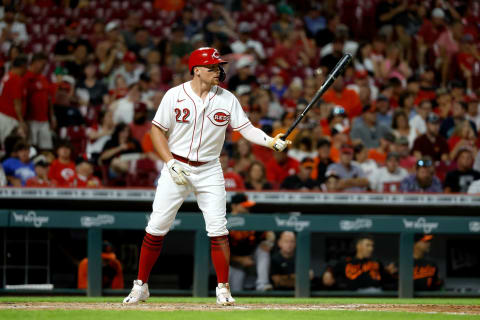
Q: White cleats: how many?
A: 2